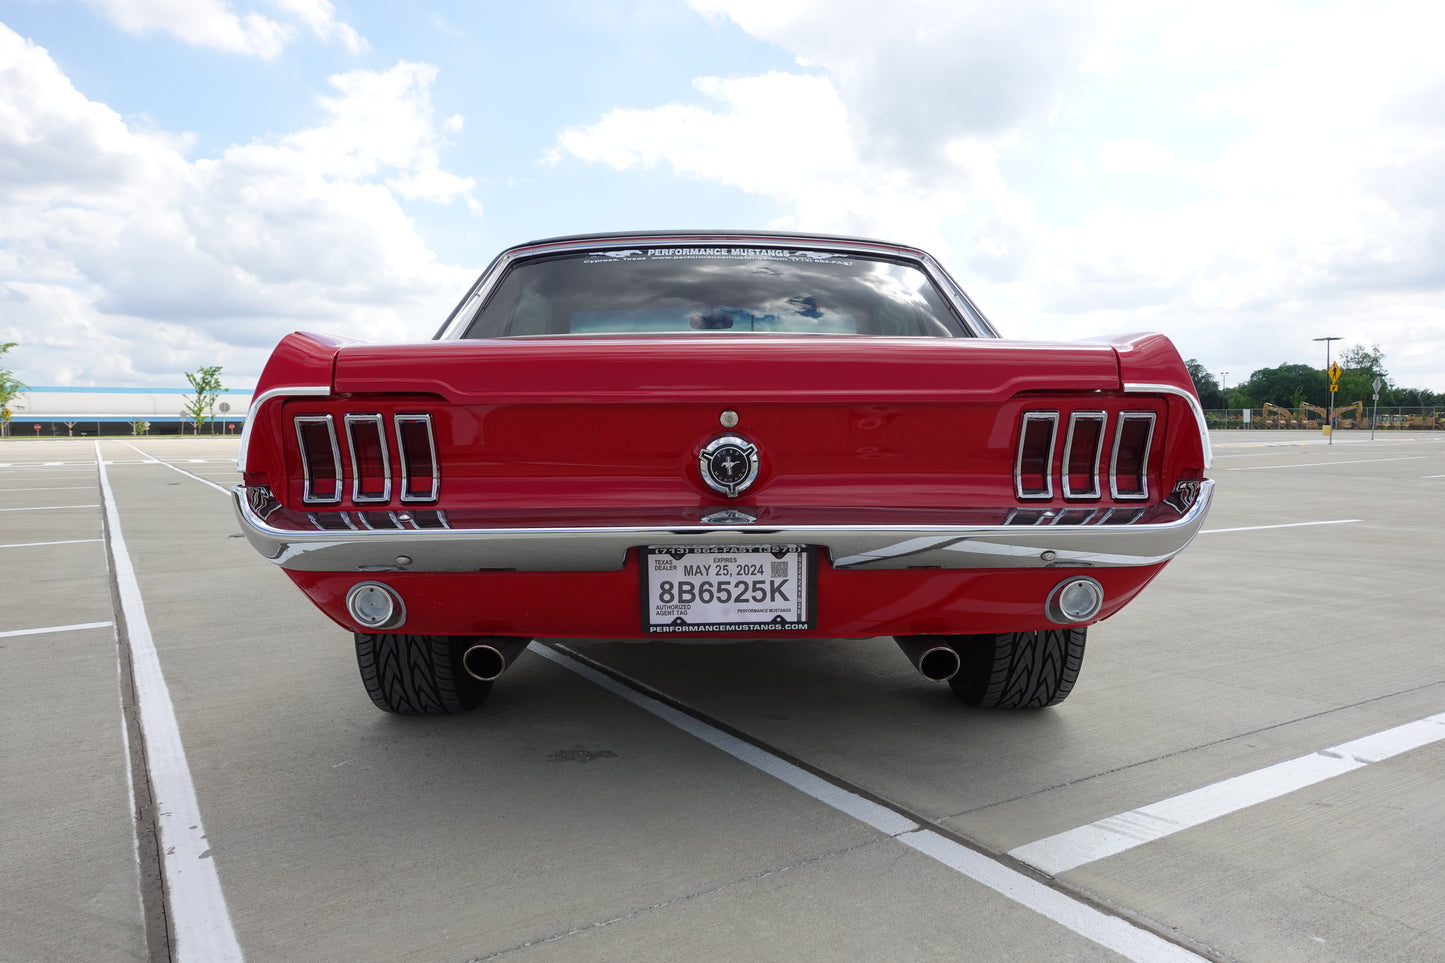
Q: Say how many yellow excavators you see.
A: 3